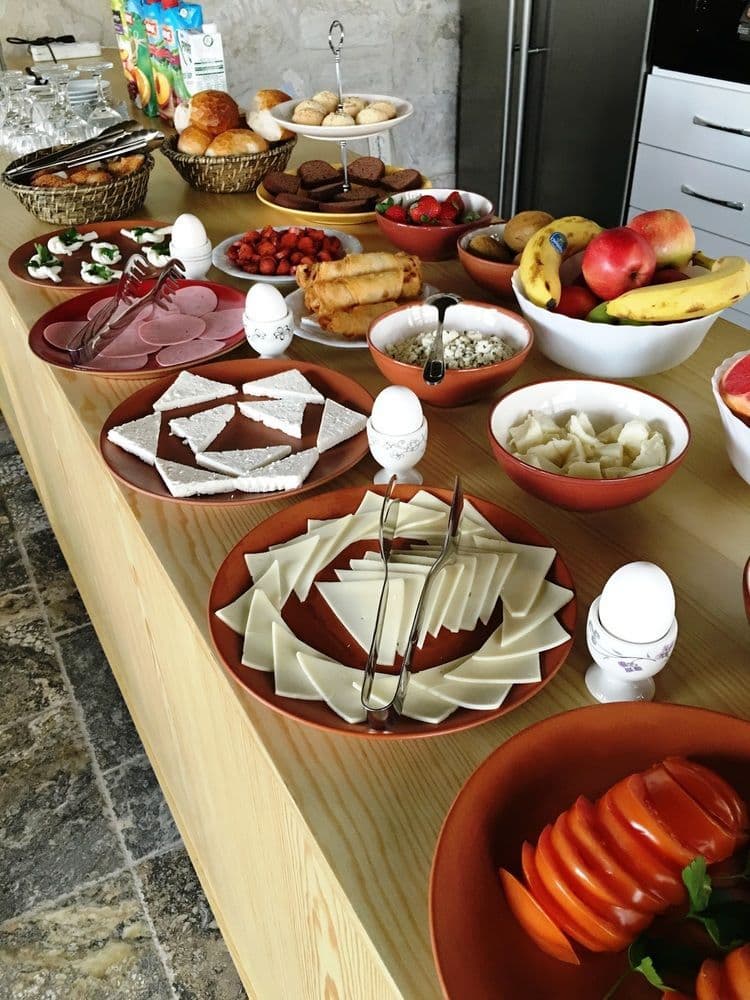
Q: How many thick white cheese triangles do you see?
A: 9